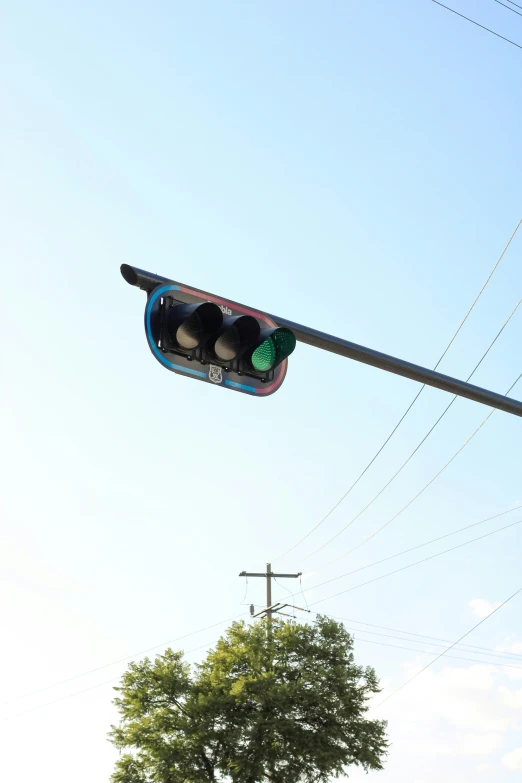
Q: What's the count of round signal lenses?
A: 3